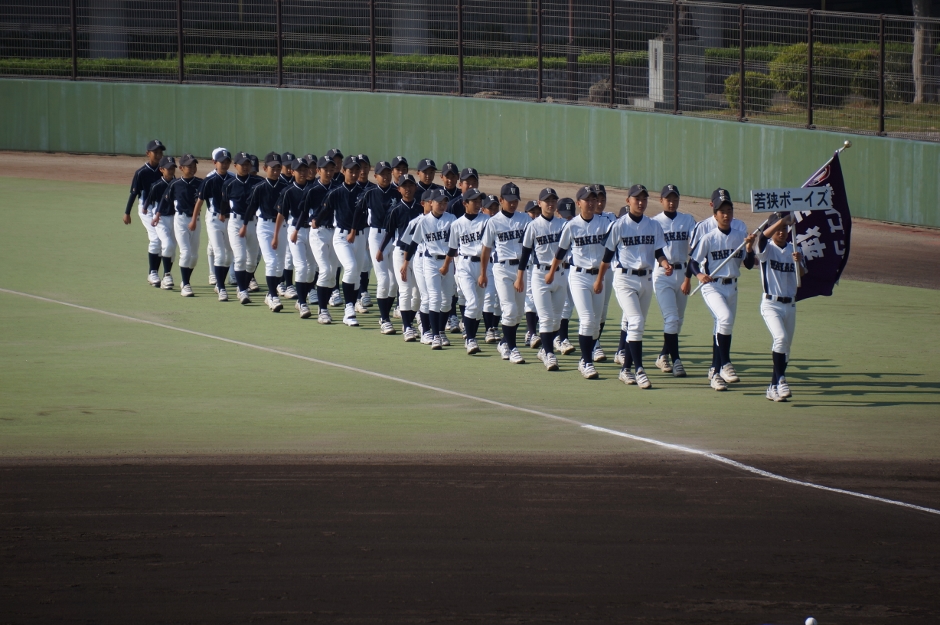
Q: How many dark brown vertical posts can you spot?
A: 11